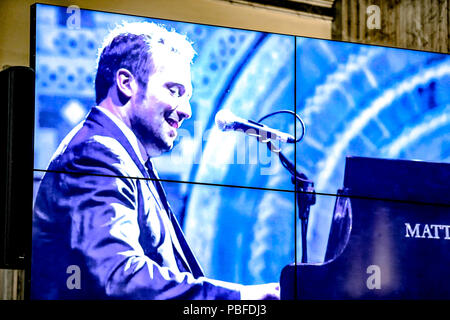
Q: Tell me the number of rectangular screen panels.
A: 4